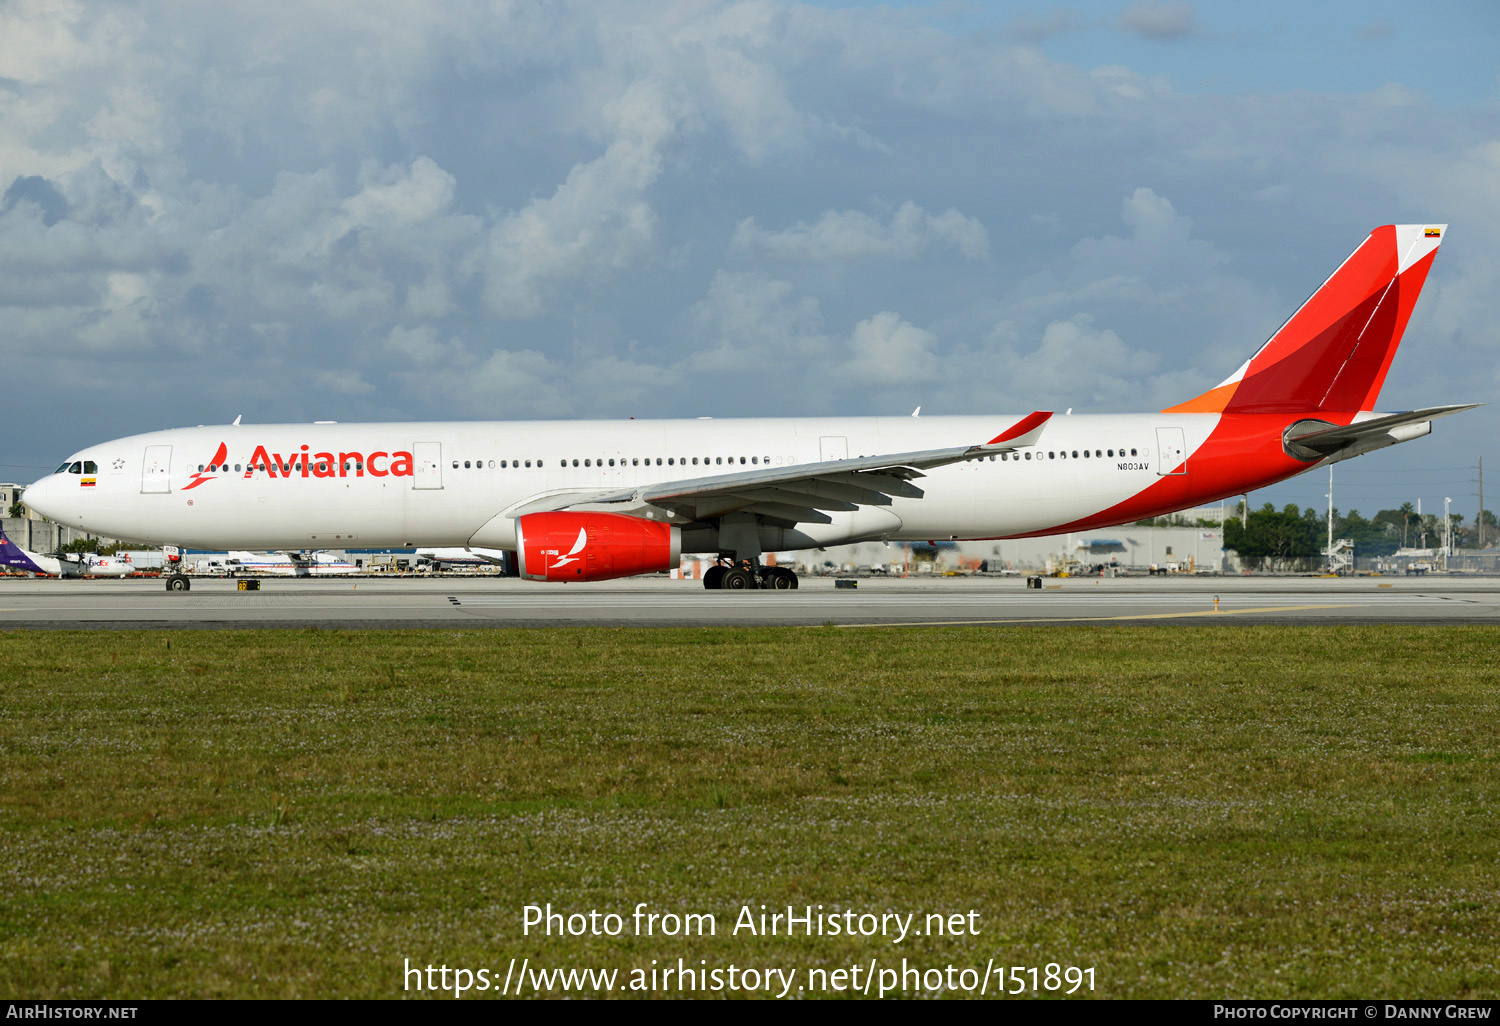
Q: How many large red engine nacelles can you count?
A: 1